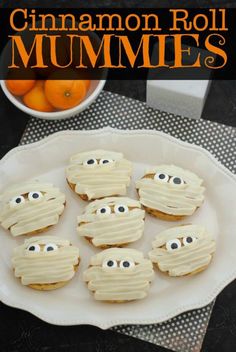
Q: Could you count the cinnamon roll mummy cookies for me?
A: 7